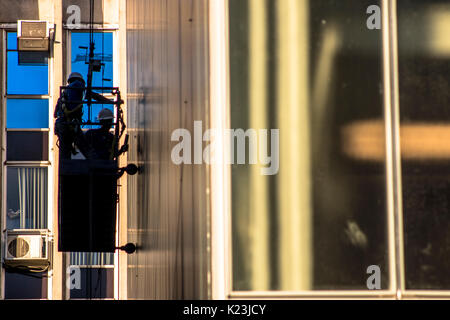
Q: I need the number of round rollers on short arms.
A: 2